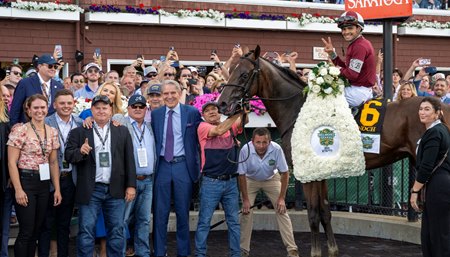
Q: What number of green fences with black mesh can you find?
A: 1